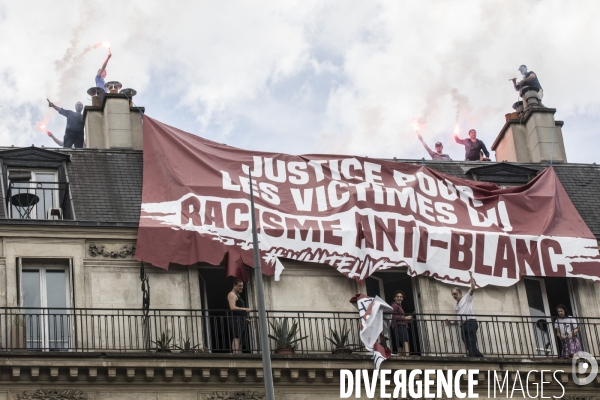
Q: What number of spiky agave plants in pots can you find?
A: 4